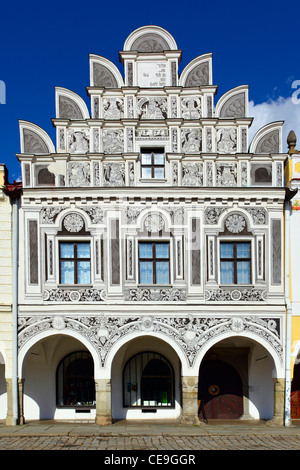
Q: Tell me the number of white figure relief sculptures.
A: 11